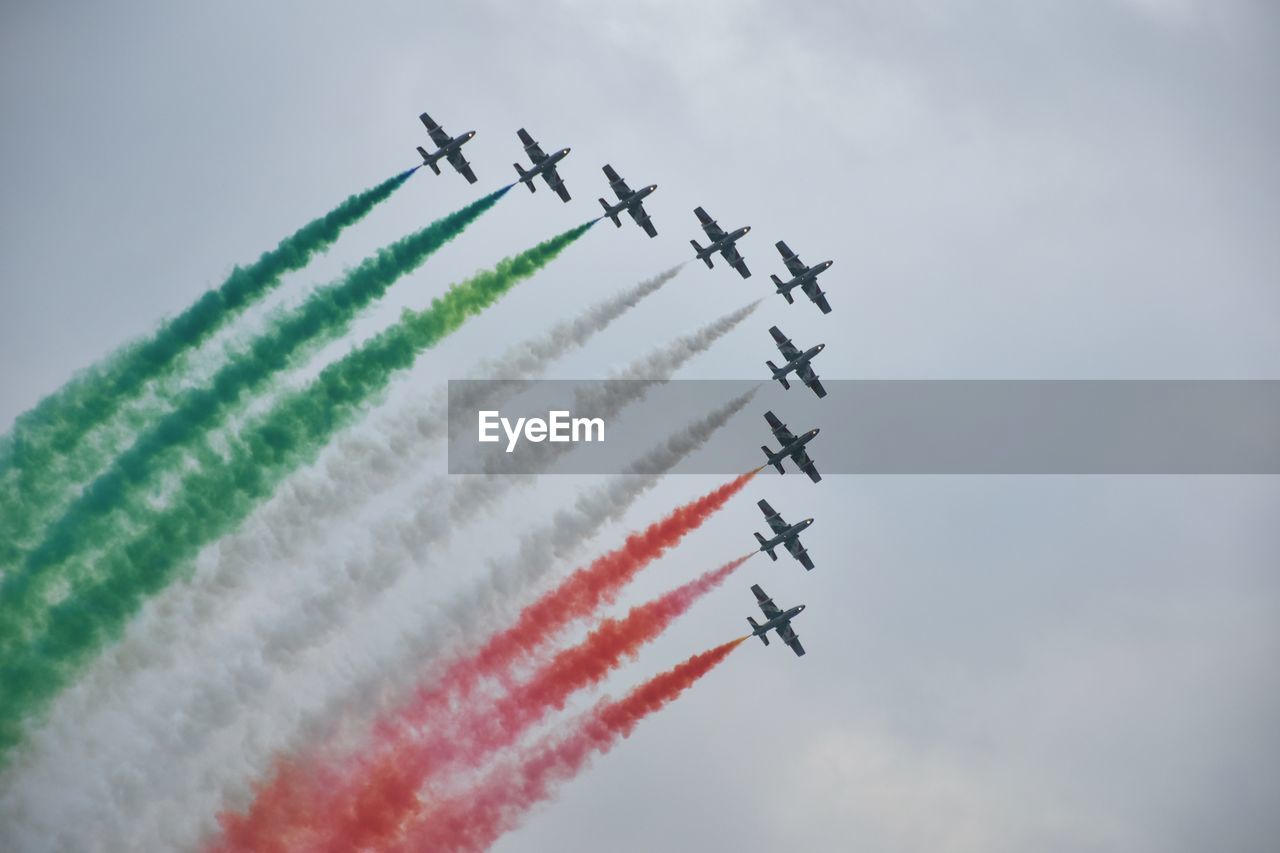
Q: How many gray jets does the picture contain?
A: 9